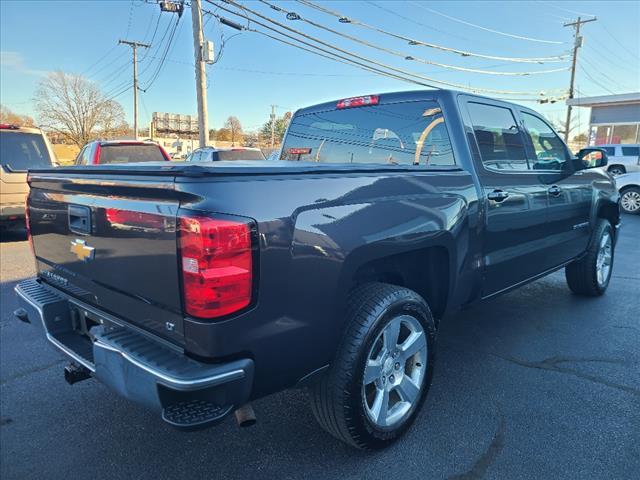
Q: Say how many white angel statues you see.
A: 0